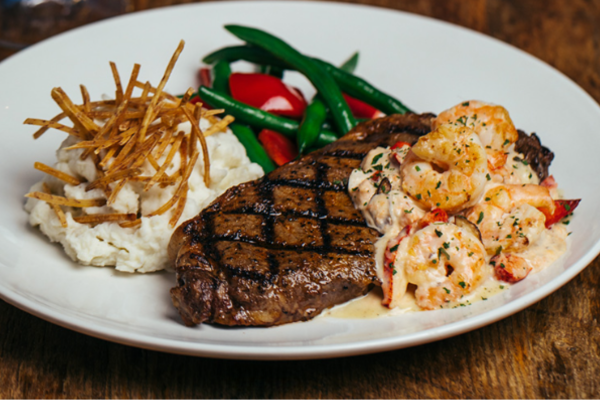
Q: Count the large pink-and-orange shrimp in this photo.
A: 4